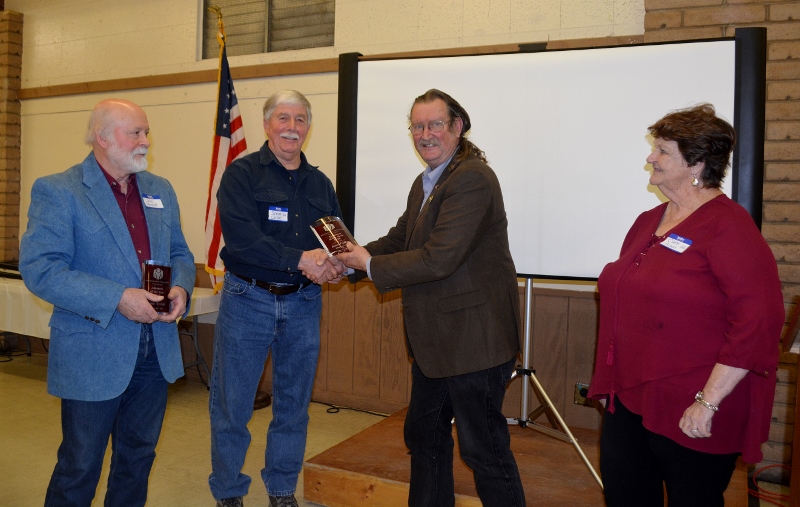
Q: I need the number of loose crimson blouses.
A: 1